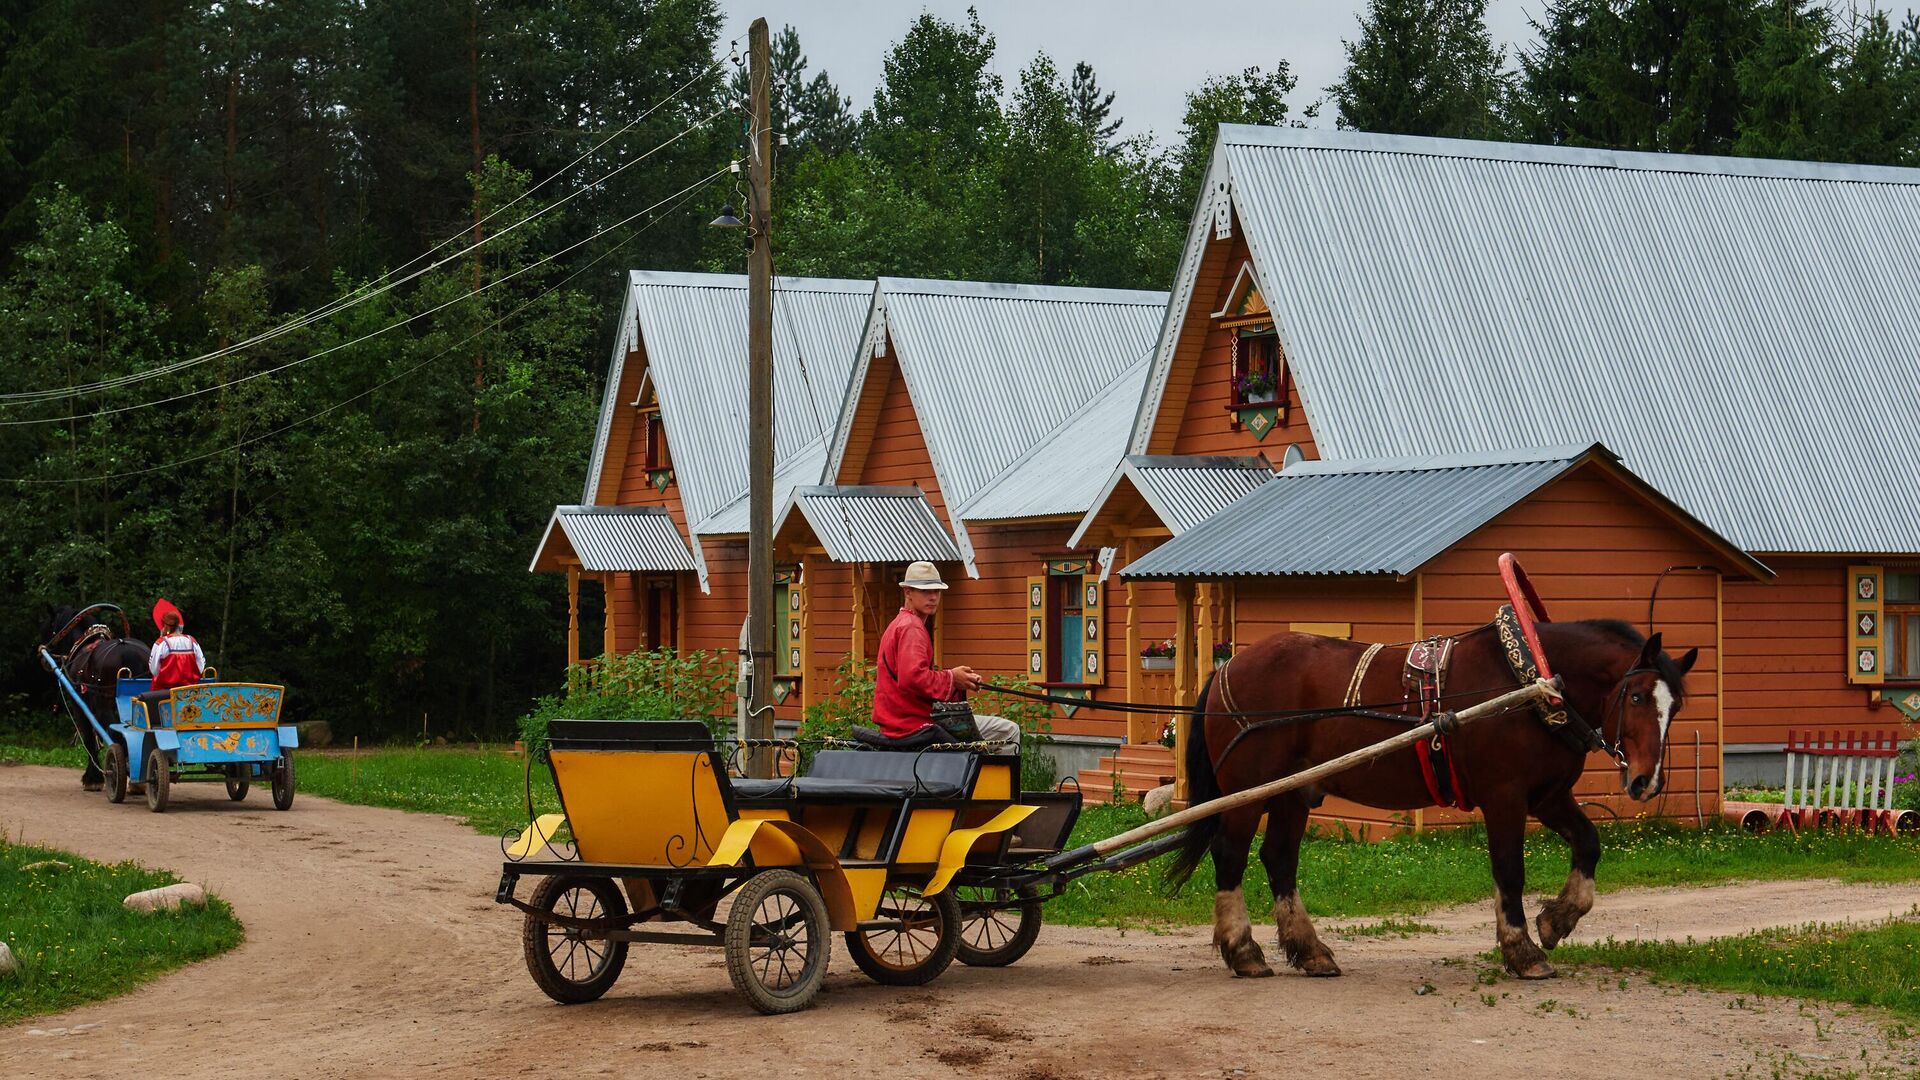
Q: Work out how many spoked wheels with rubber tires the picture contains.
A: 8